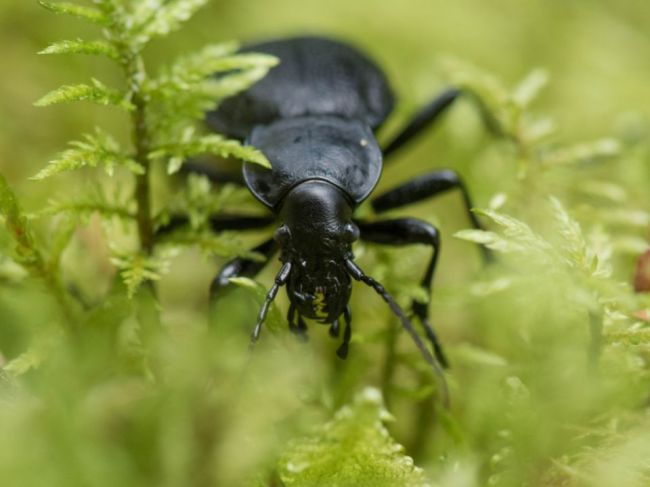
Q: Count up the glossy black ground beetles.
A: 1